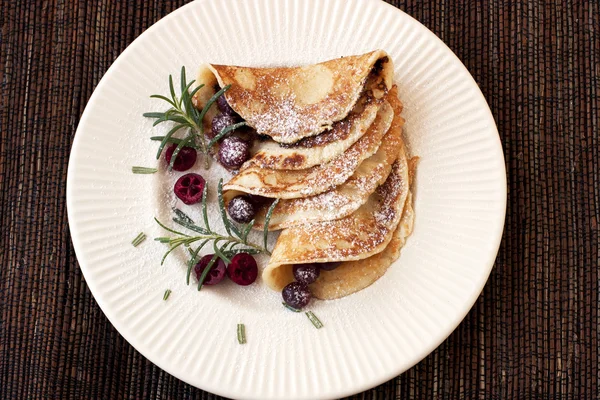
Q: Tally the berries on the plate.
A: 11